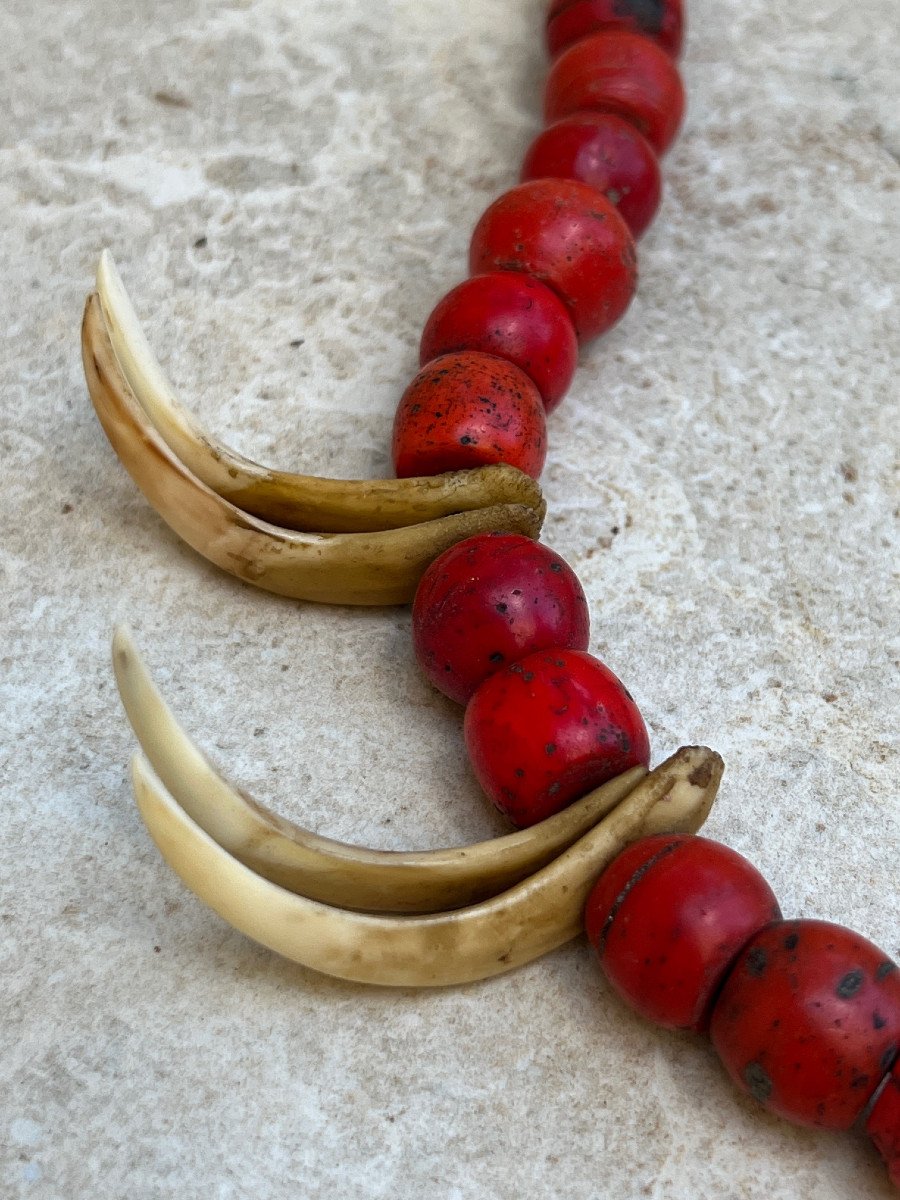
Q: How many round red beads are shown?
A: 11